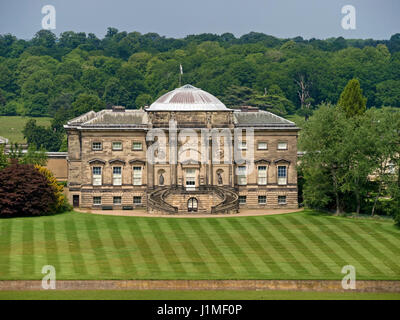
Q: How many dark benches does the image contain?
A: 2